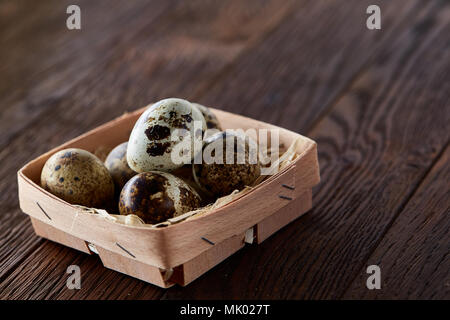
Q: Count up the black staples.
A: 5